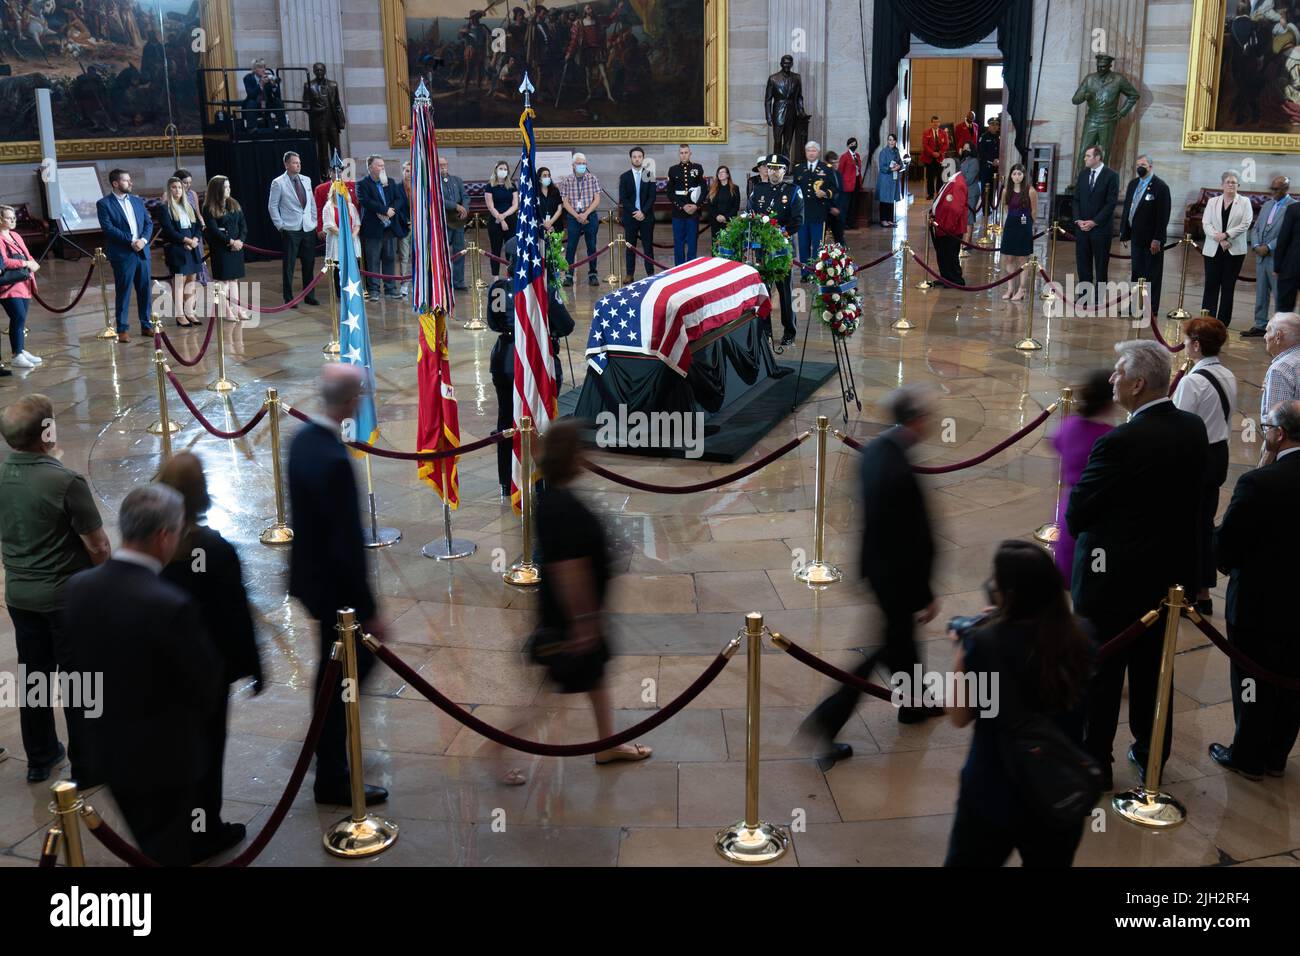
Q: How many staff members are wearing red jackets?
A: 5